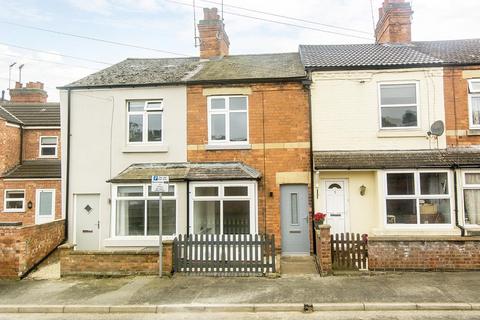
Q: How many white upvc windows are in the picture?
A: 10